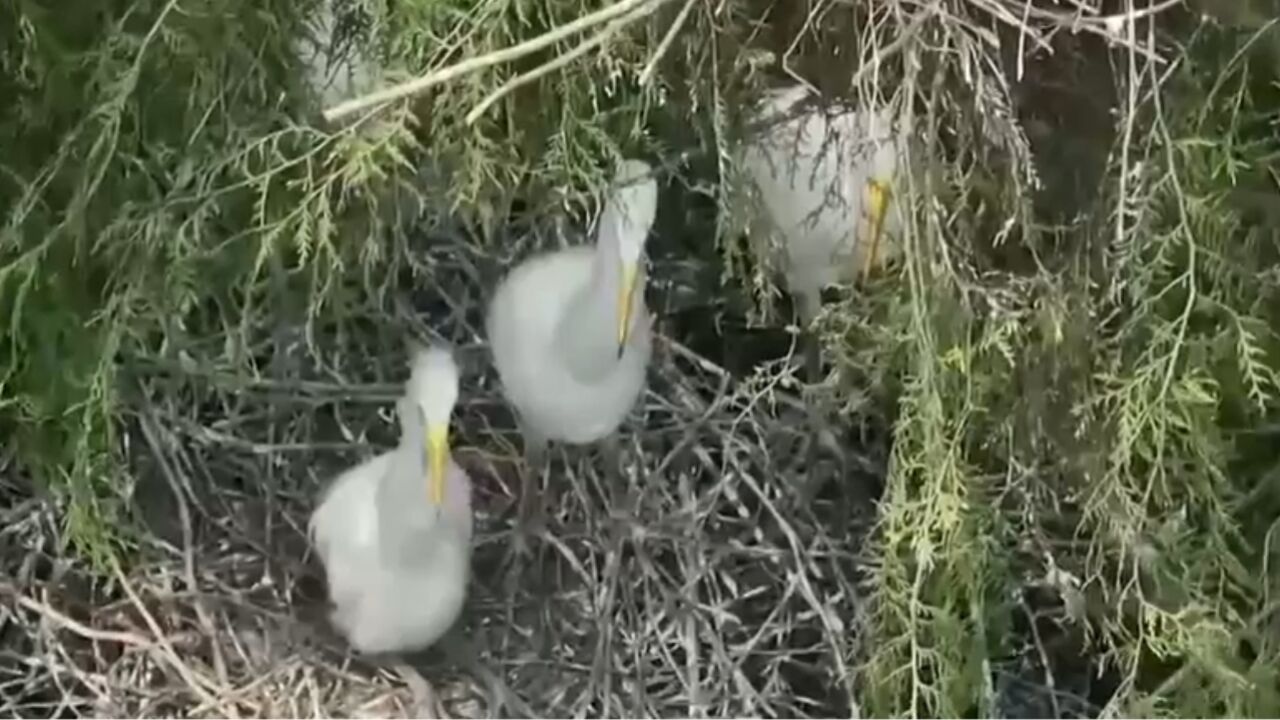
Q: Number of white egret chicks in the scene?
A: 3